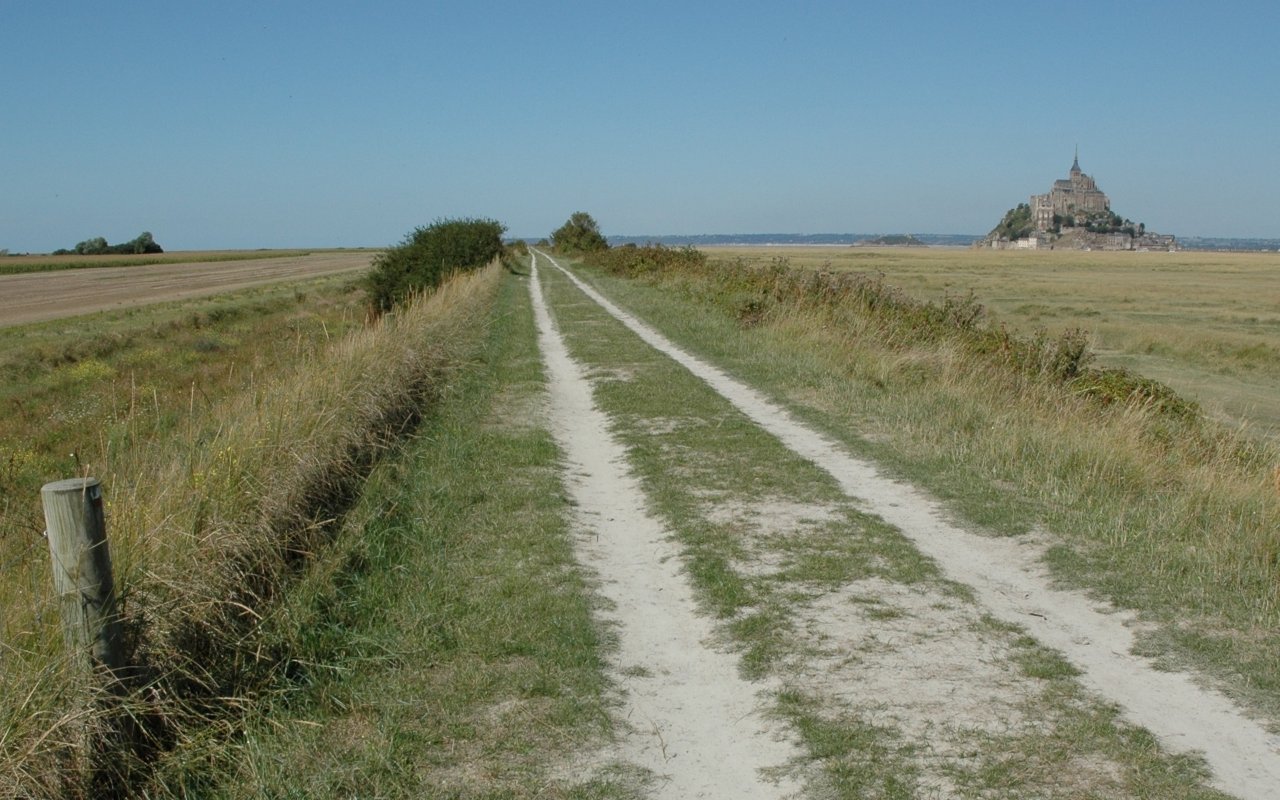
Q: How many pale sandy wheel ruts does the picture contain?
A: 2